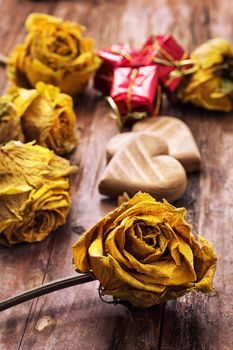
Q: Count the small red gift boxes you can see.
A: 3